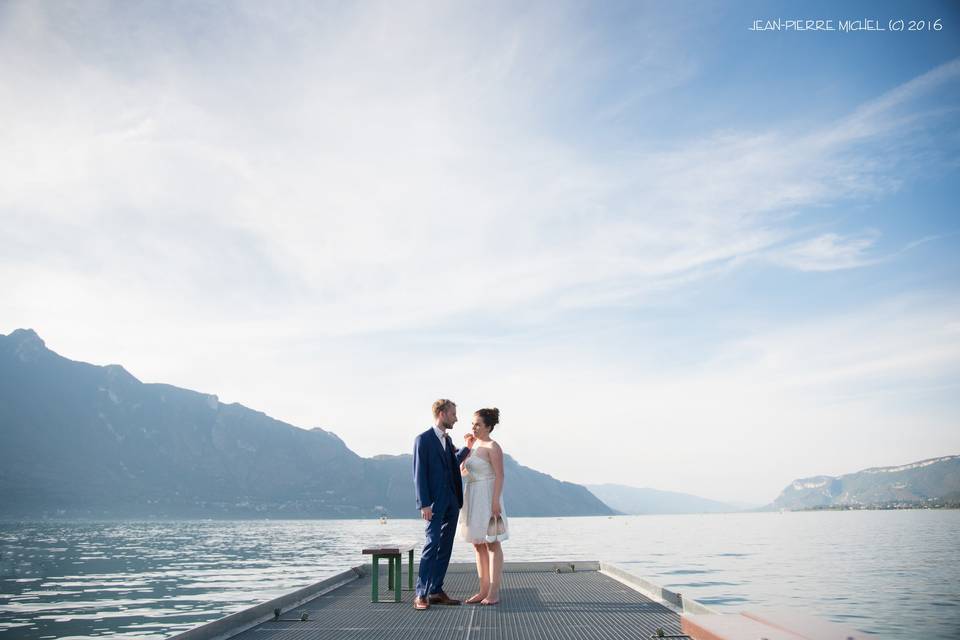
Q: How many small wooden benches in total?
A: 1